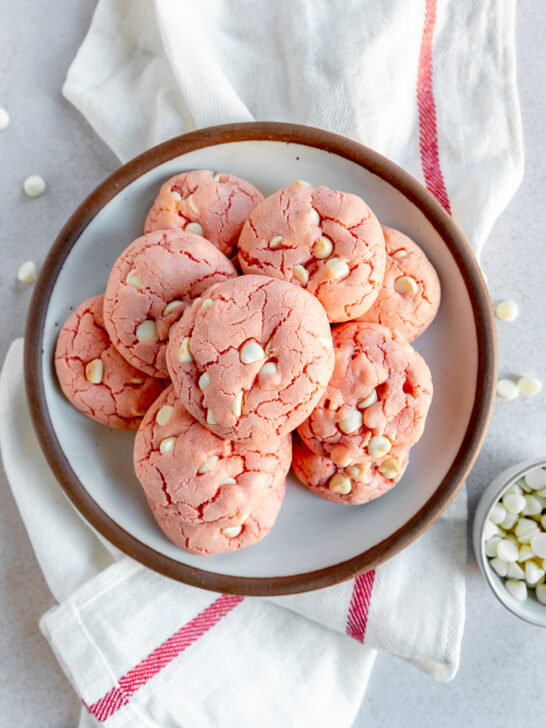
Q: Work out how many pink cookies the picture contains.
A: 10